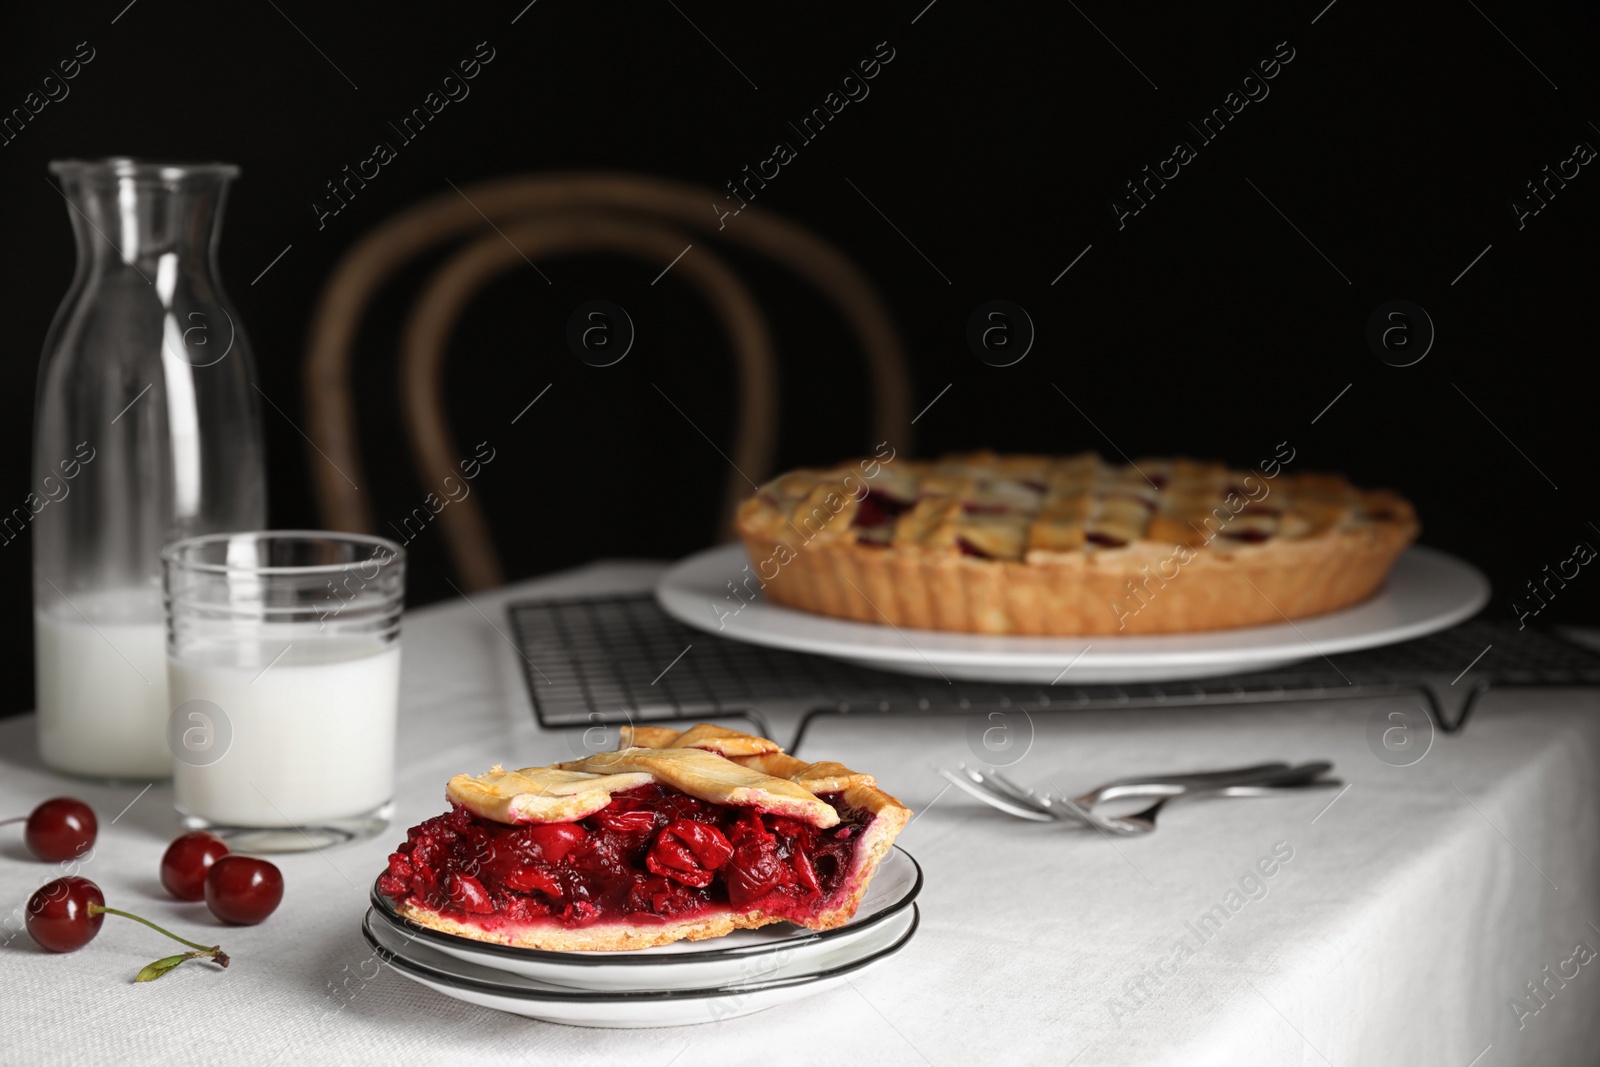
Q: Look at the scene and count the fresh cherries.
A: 4